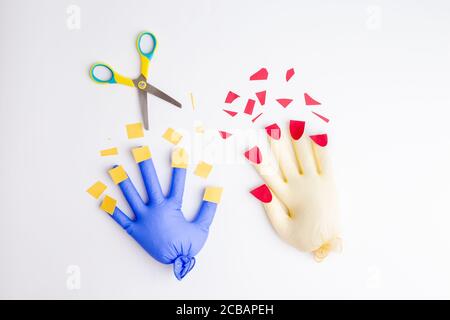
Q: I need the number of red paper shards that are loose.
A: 11